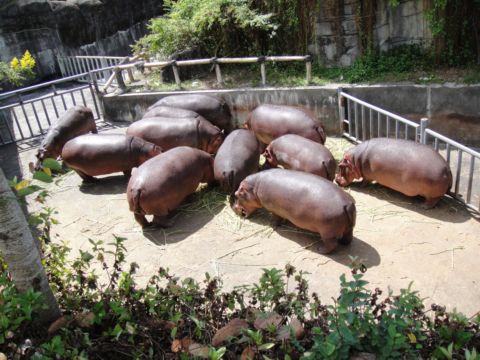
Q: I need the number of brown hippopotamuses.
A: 11